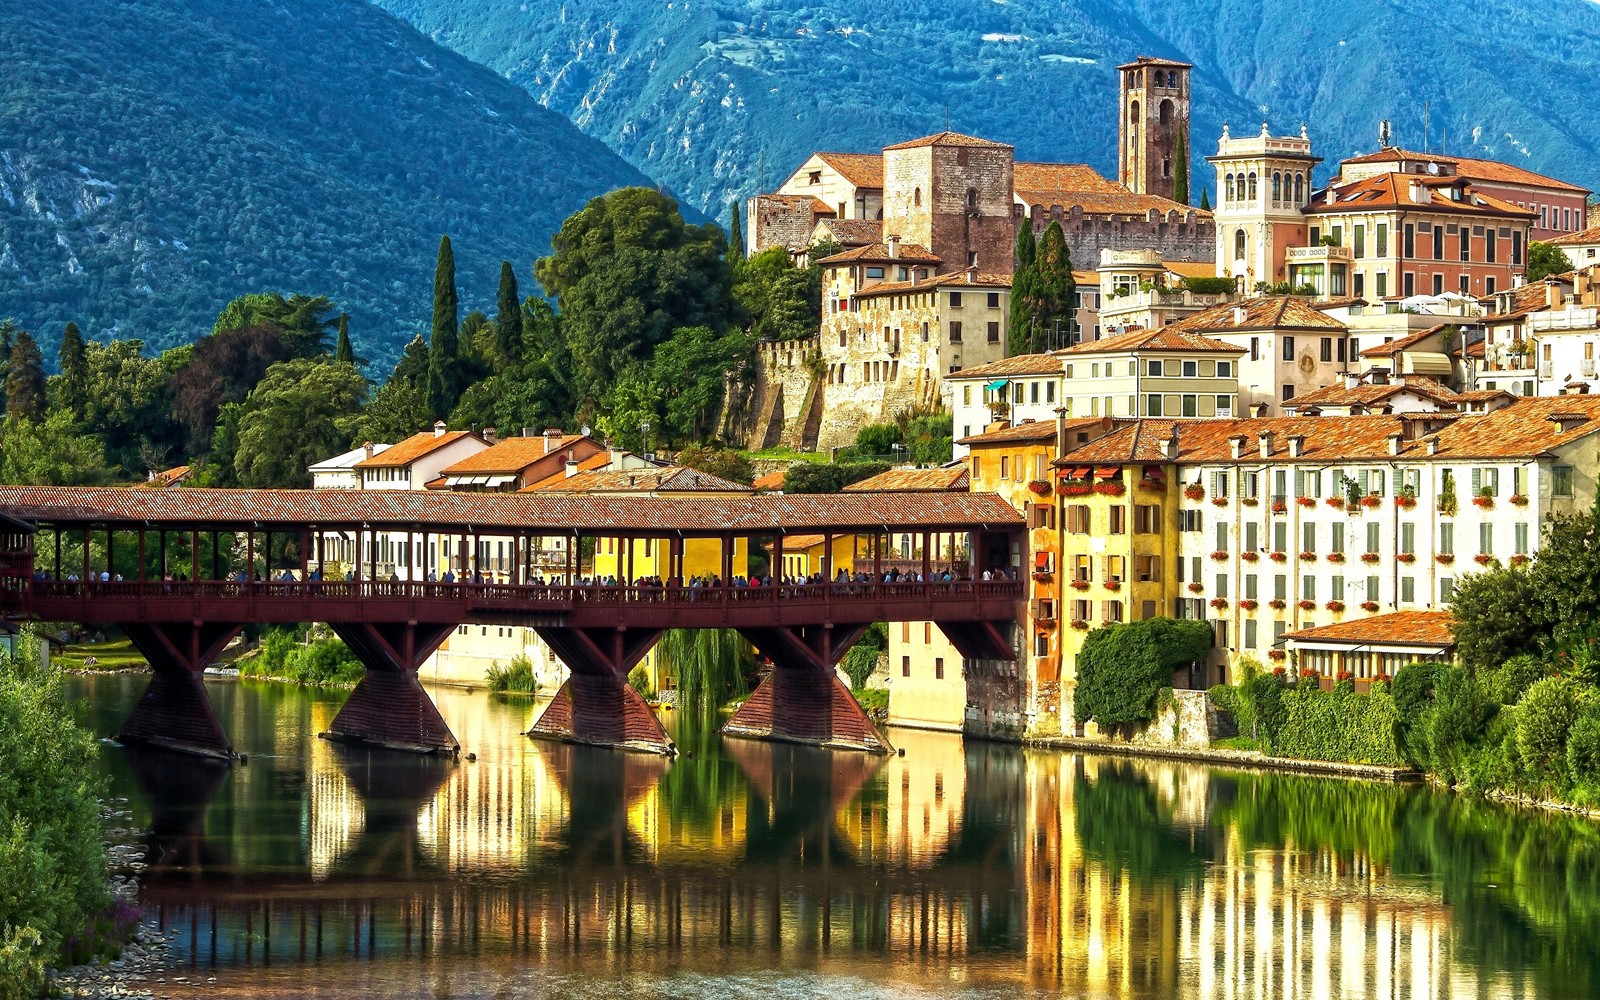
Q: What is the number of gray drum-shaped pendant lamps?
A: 0